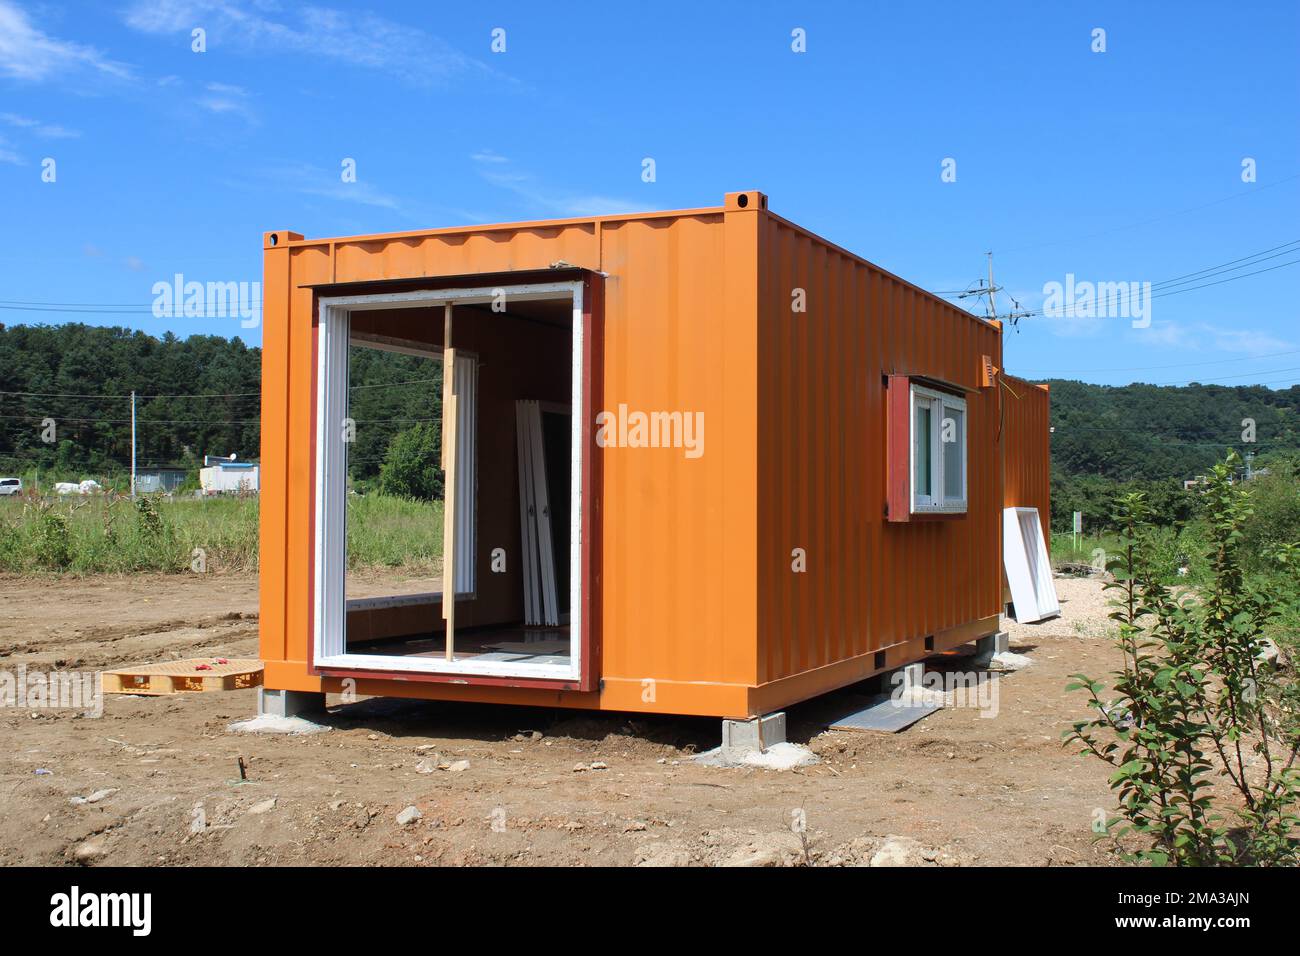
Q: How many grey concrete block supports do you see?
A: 4